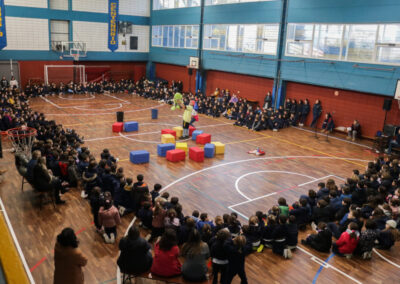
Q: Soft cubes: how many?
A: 15